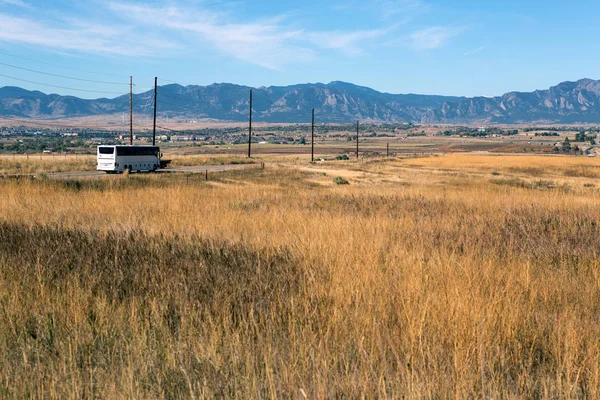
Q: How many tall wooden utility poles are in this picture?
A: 5